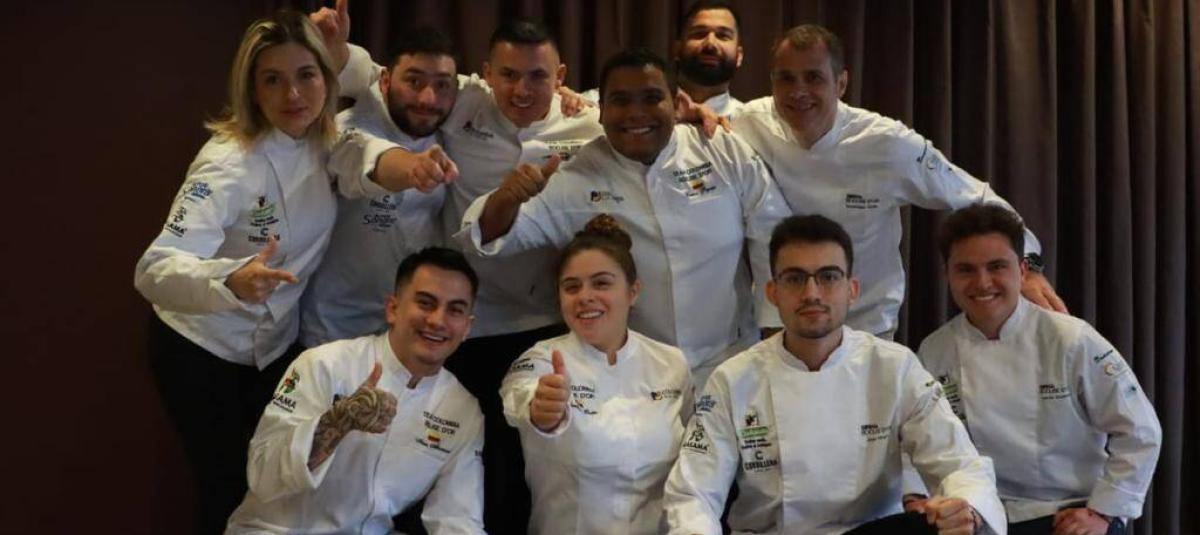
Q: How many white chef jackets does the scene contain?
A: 10